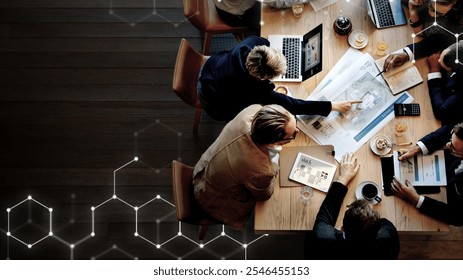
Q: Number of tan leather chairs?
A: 3